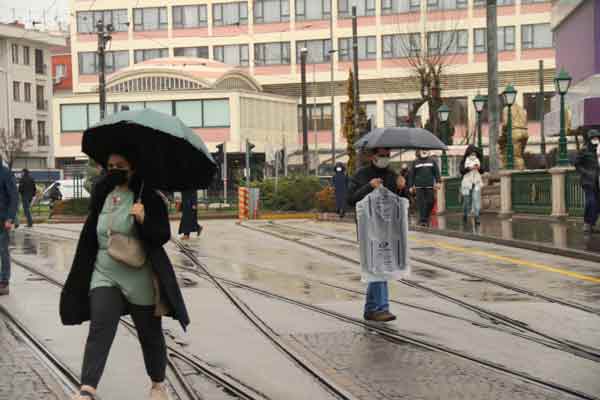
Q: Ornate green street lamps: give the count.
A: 4